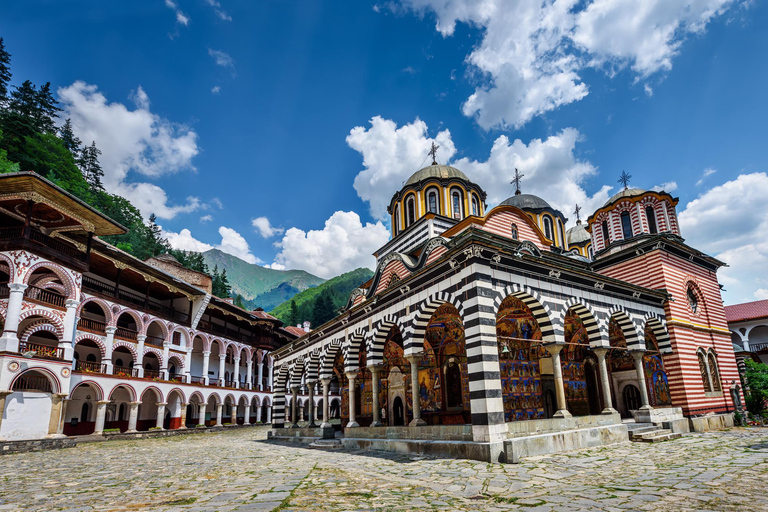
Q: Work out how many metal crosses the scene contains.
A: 4